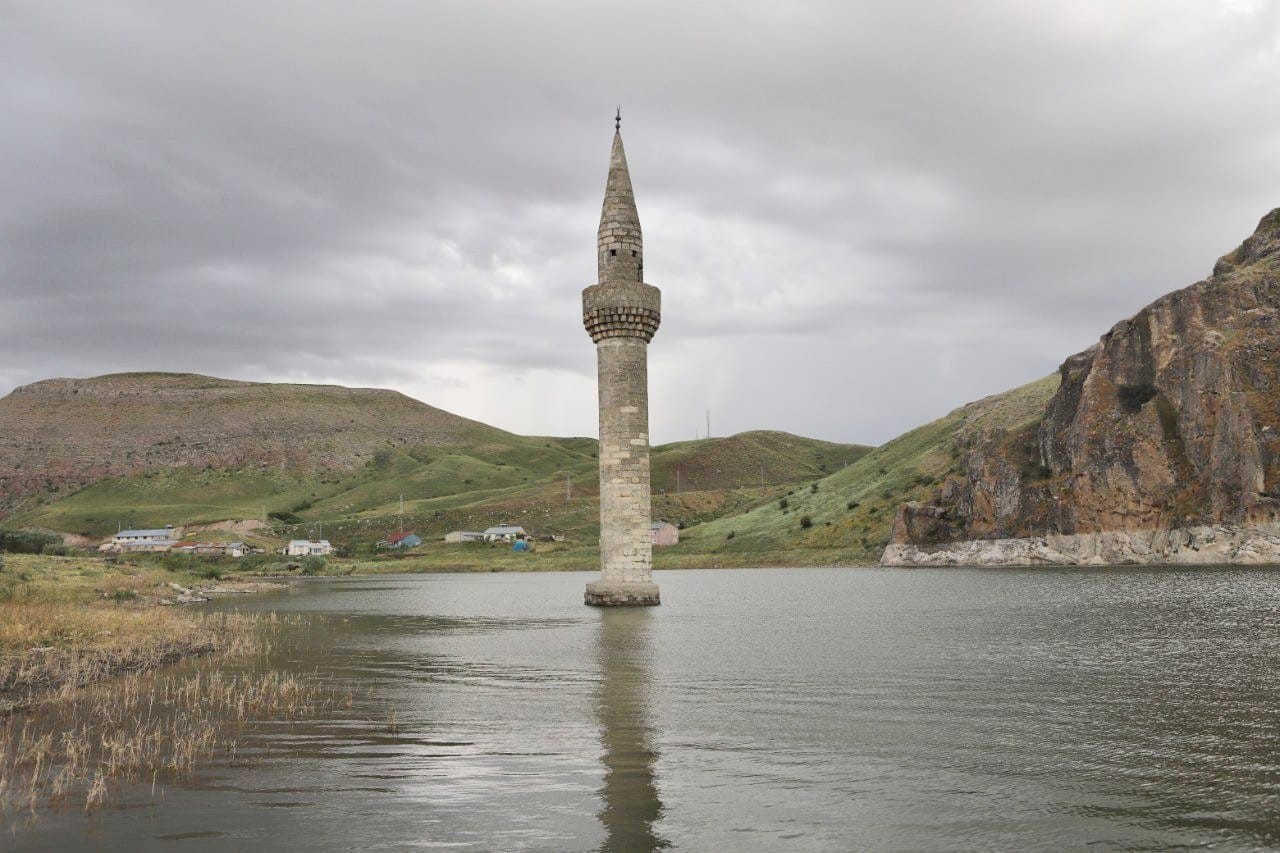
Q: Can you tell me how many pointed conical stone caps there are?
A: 1